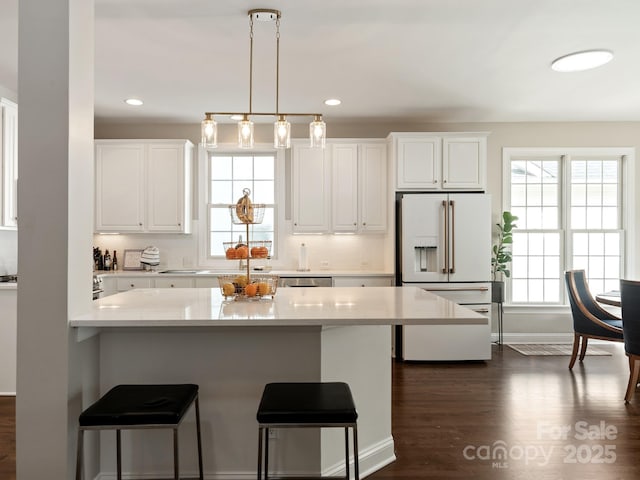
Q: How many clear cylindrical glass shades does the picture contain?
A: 4